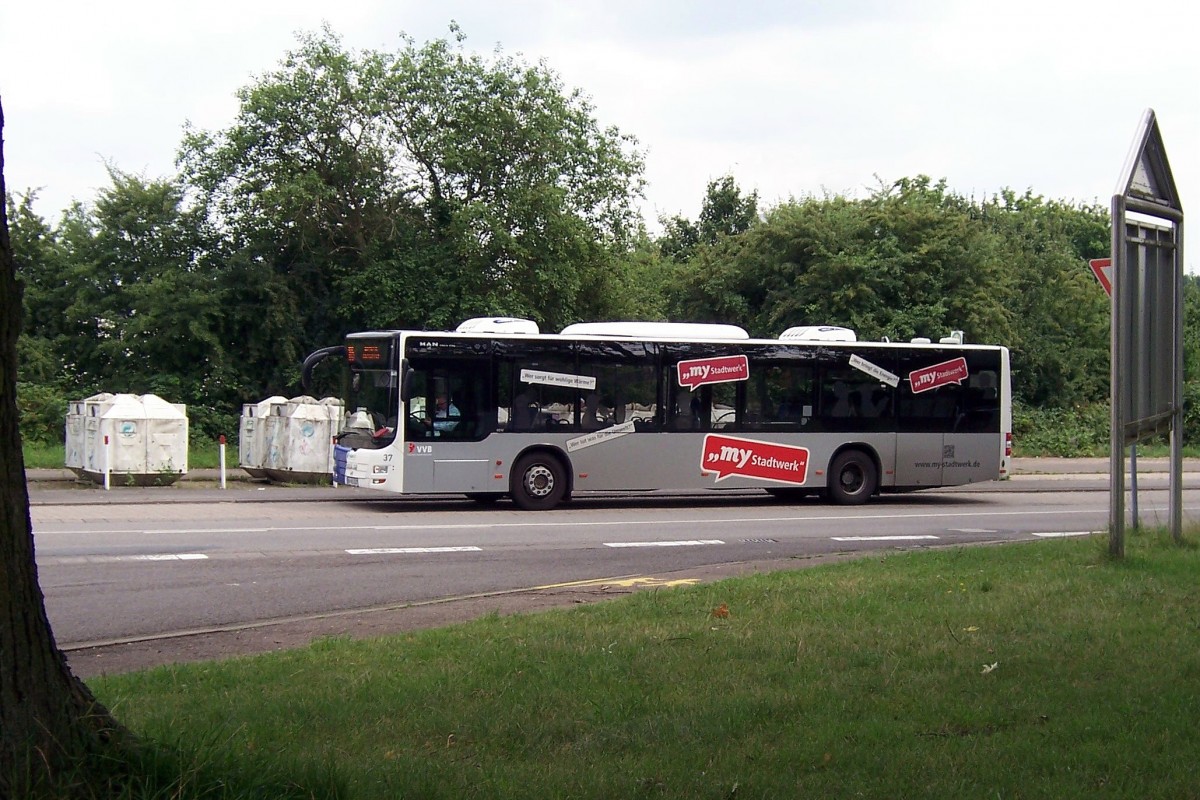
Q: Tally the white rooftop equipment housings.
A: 3